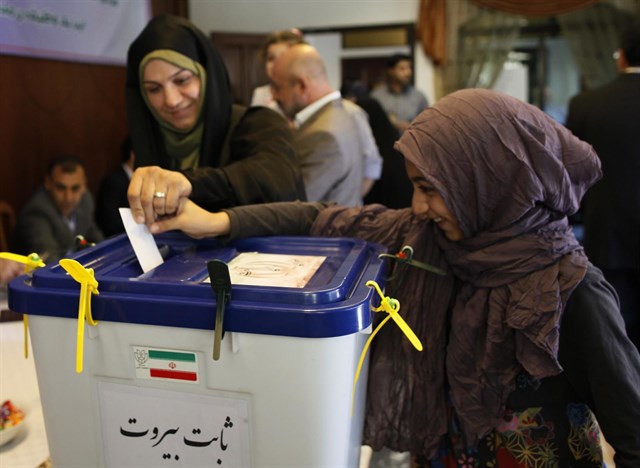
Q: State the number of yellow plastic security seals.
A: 3